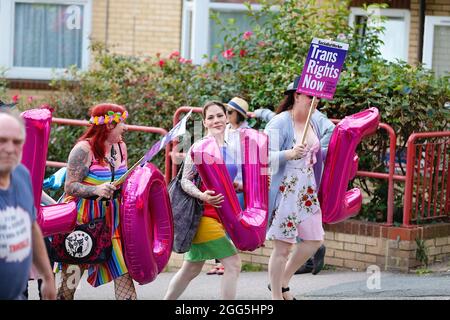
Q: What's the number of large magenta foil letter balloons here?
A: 4